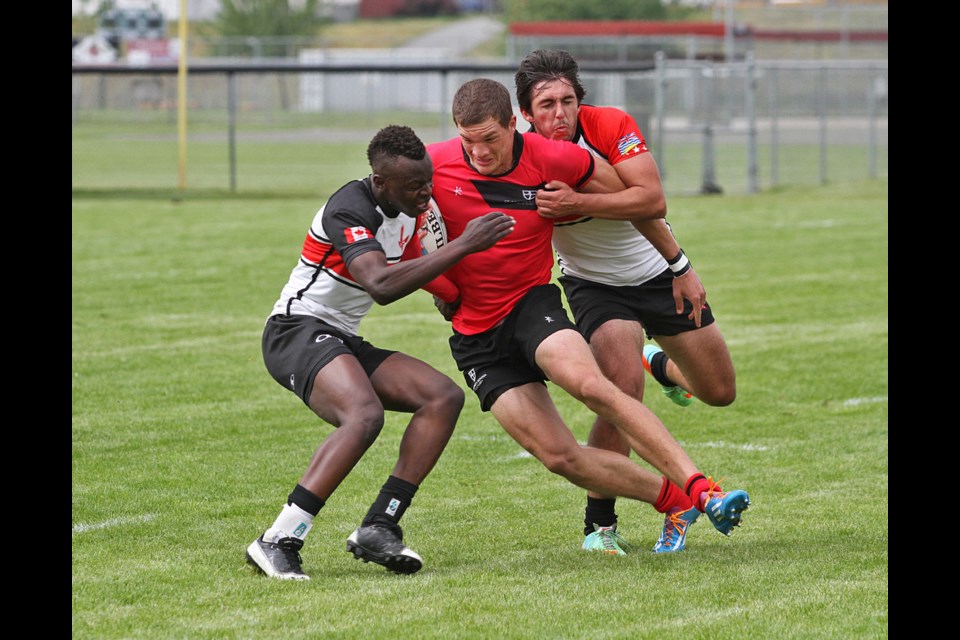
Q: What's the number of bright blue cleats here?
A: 2